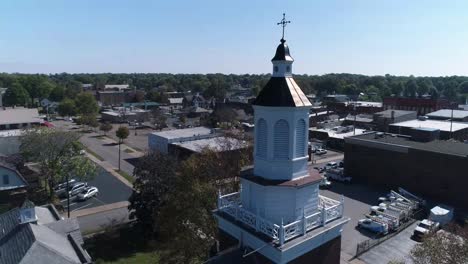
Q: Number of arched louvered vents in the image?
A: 3